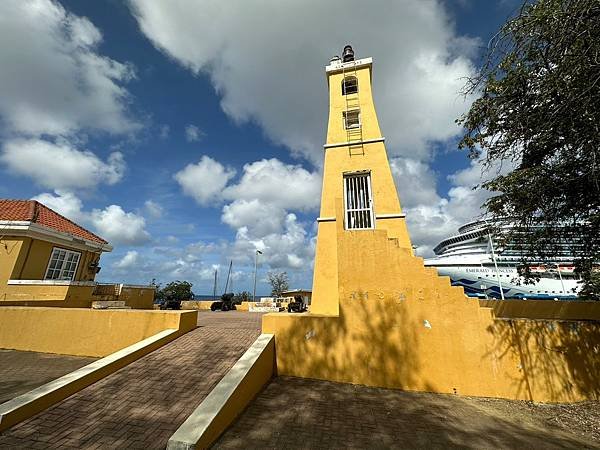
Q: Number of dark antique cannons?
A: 3